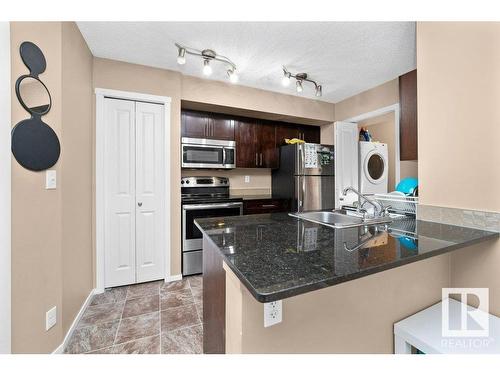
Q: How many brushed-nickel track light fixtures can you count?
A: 2